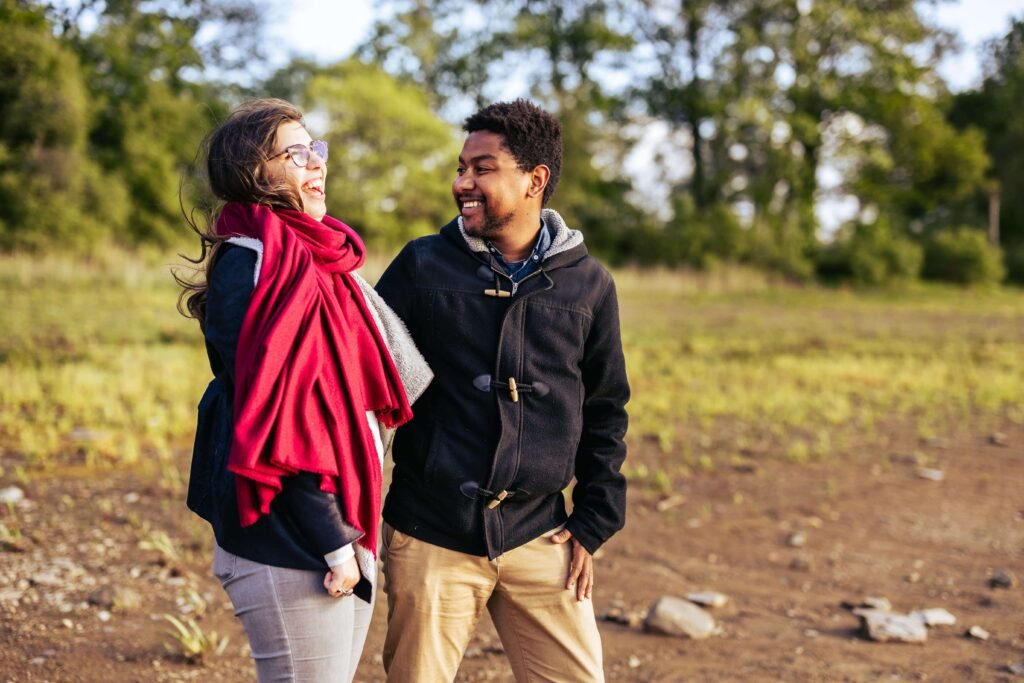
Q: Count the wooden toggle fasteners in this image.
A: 3